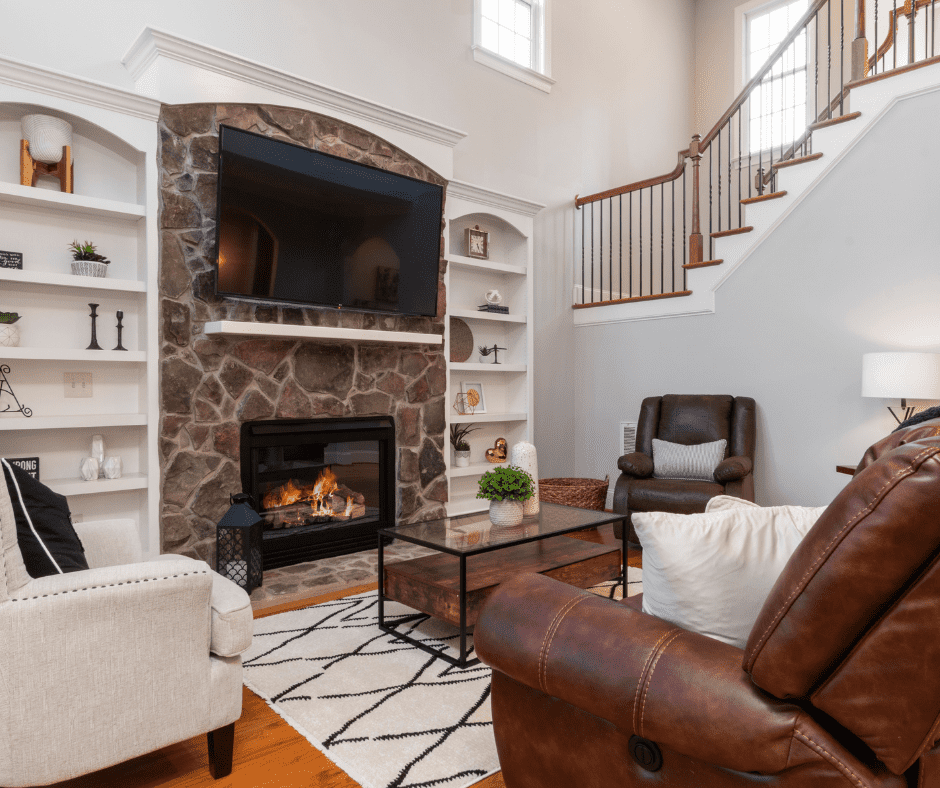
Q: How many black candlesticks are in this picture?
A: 2